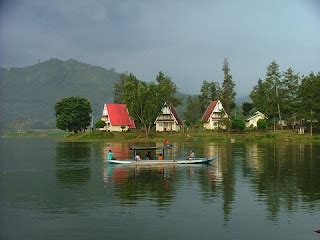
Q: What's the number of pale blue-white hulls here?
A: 1